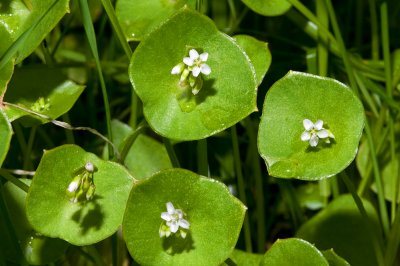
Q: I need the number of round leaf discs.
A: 4